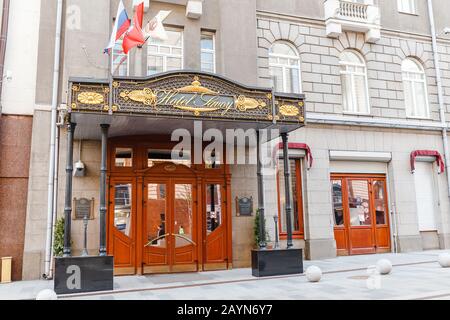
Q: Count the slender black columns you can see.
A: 4